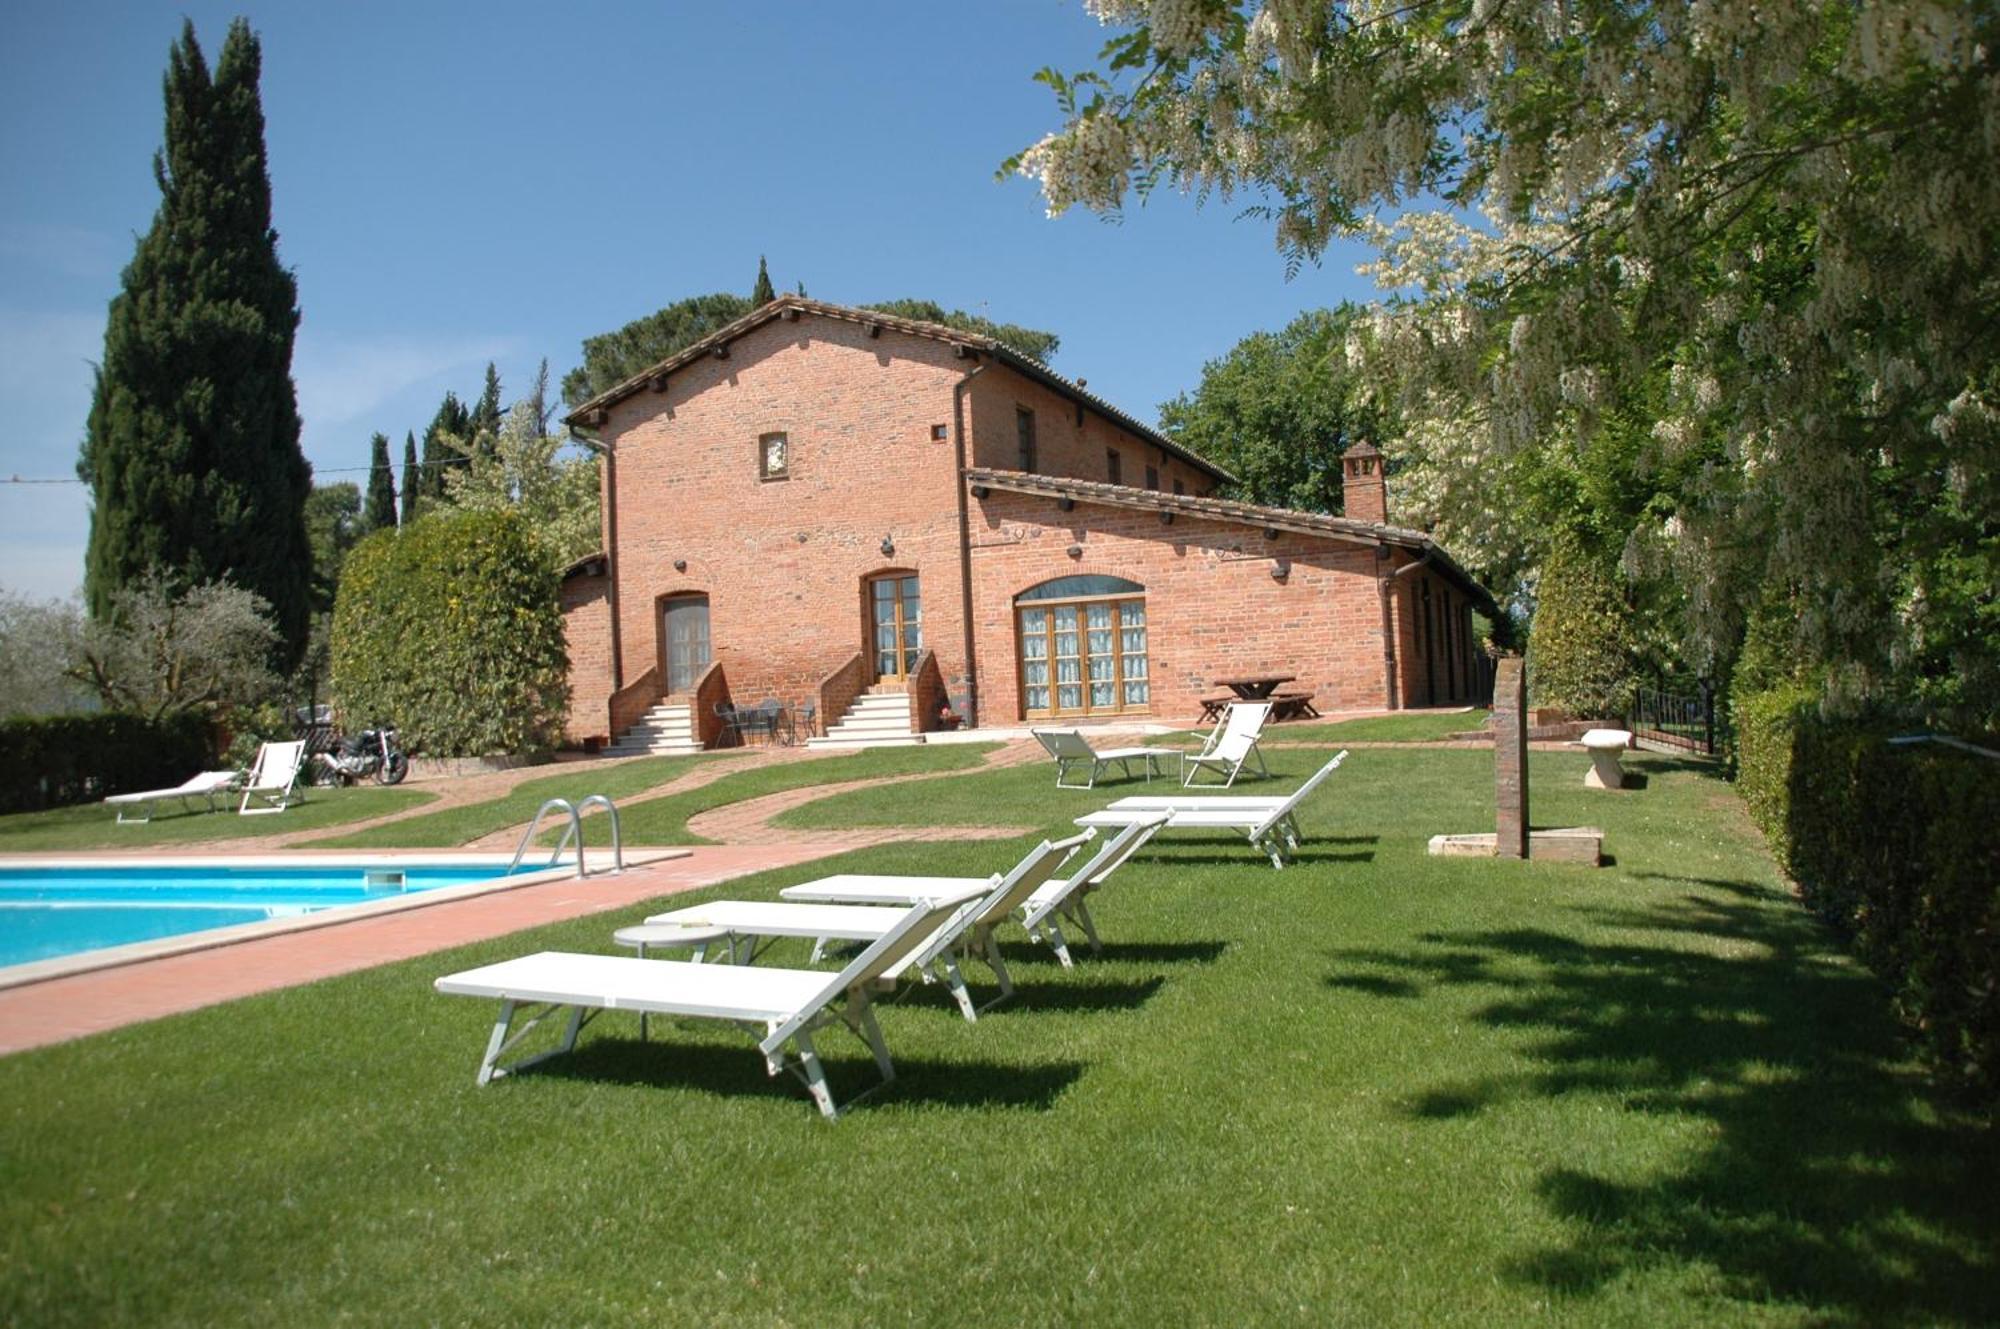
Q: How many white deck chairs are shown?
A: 9